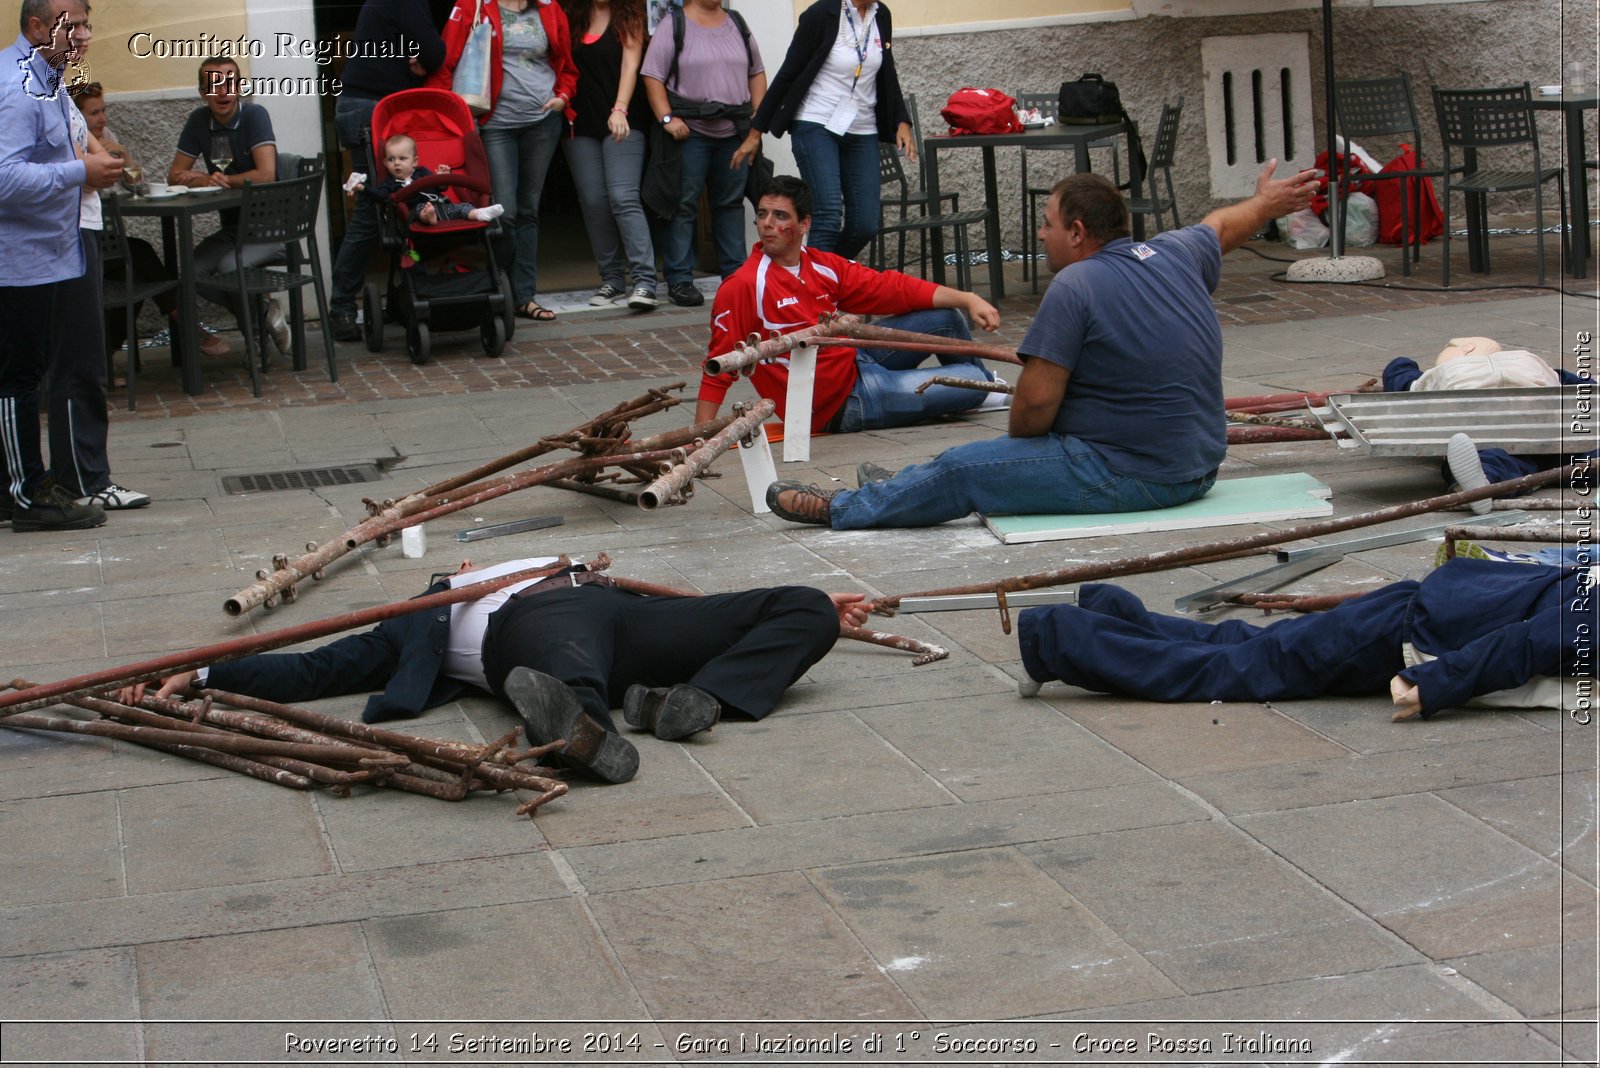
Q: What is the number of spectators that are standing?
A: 7